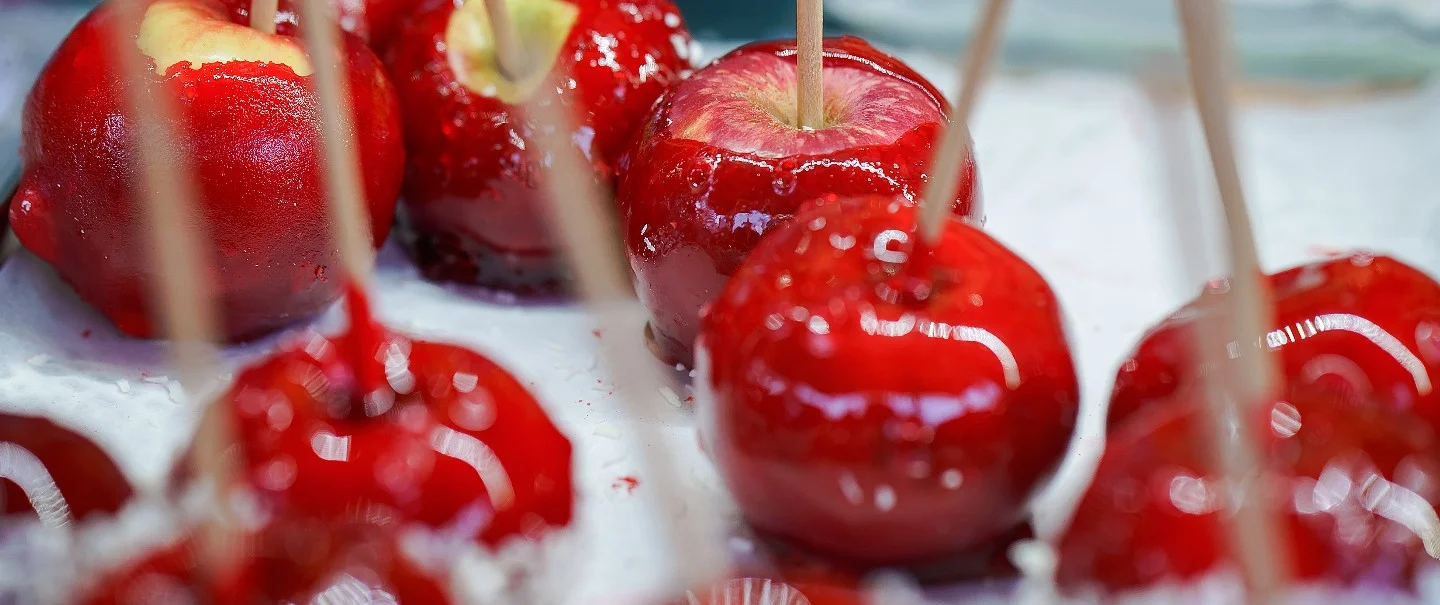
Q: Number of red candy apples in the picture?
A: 11